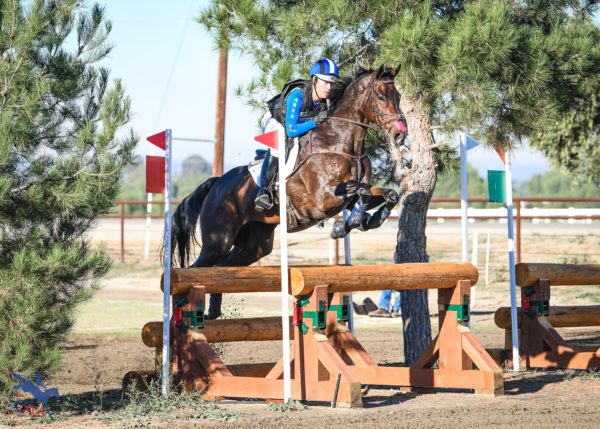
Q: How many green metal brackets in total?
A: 5